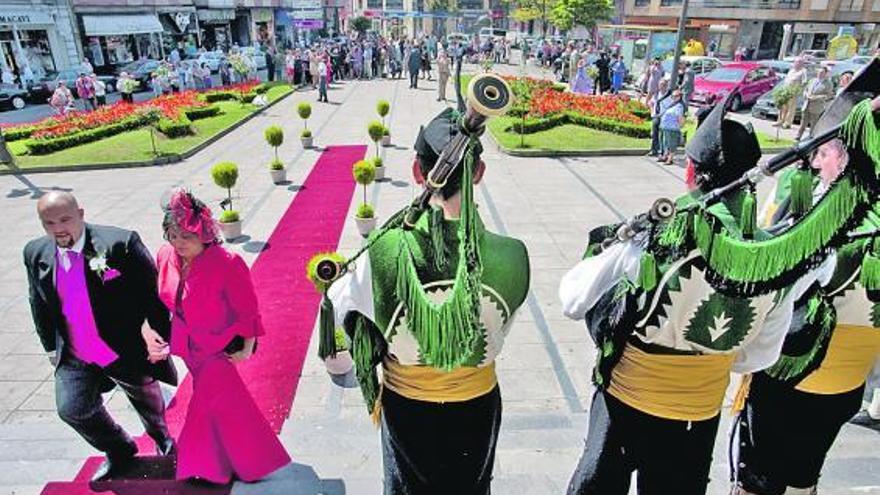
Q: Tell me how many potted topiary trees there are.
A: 7